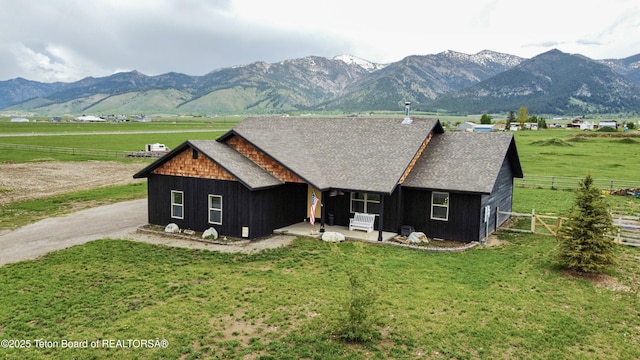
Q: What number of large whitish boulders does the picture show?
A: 4